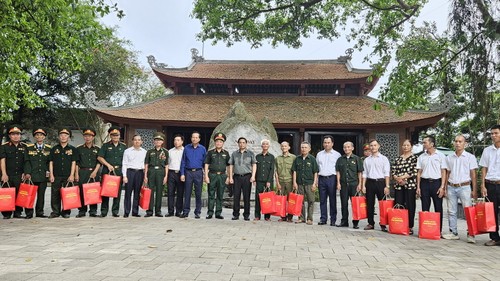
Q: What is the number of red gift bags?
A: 15